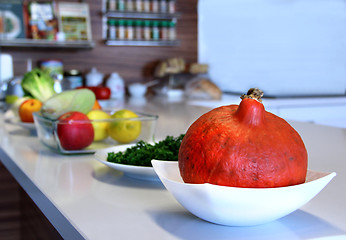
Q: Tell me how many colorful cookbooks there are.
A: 3